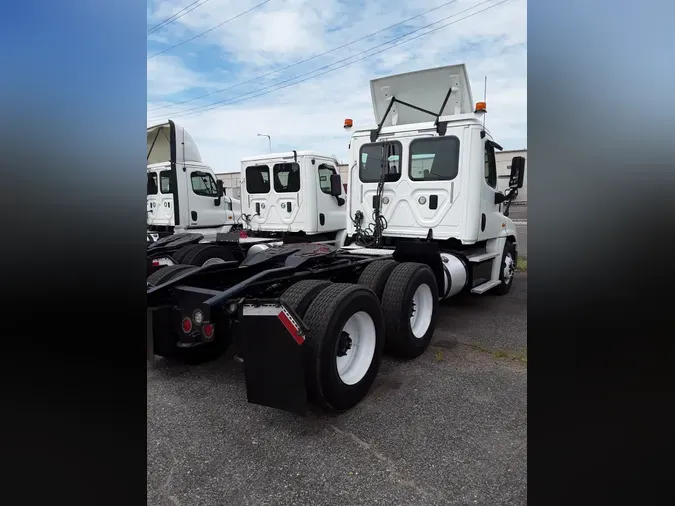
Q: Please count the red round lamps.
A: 2